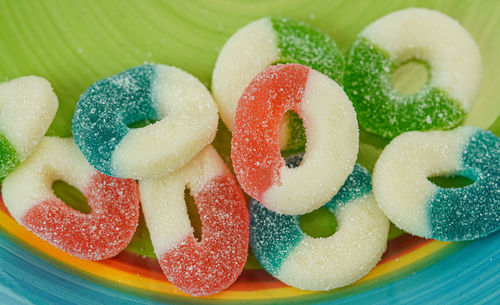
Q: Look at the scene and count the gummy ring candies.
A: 9